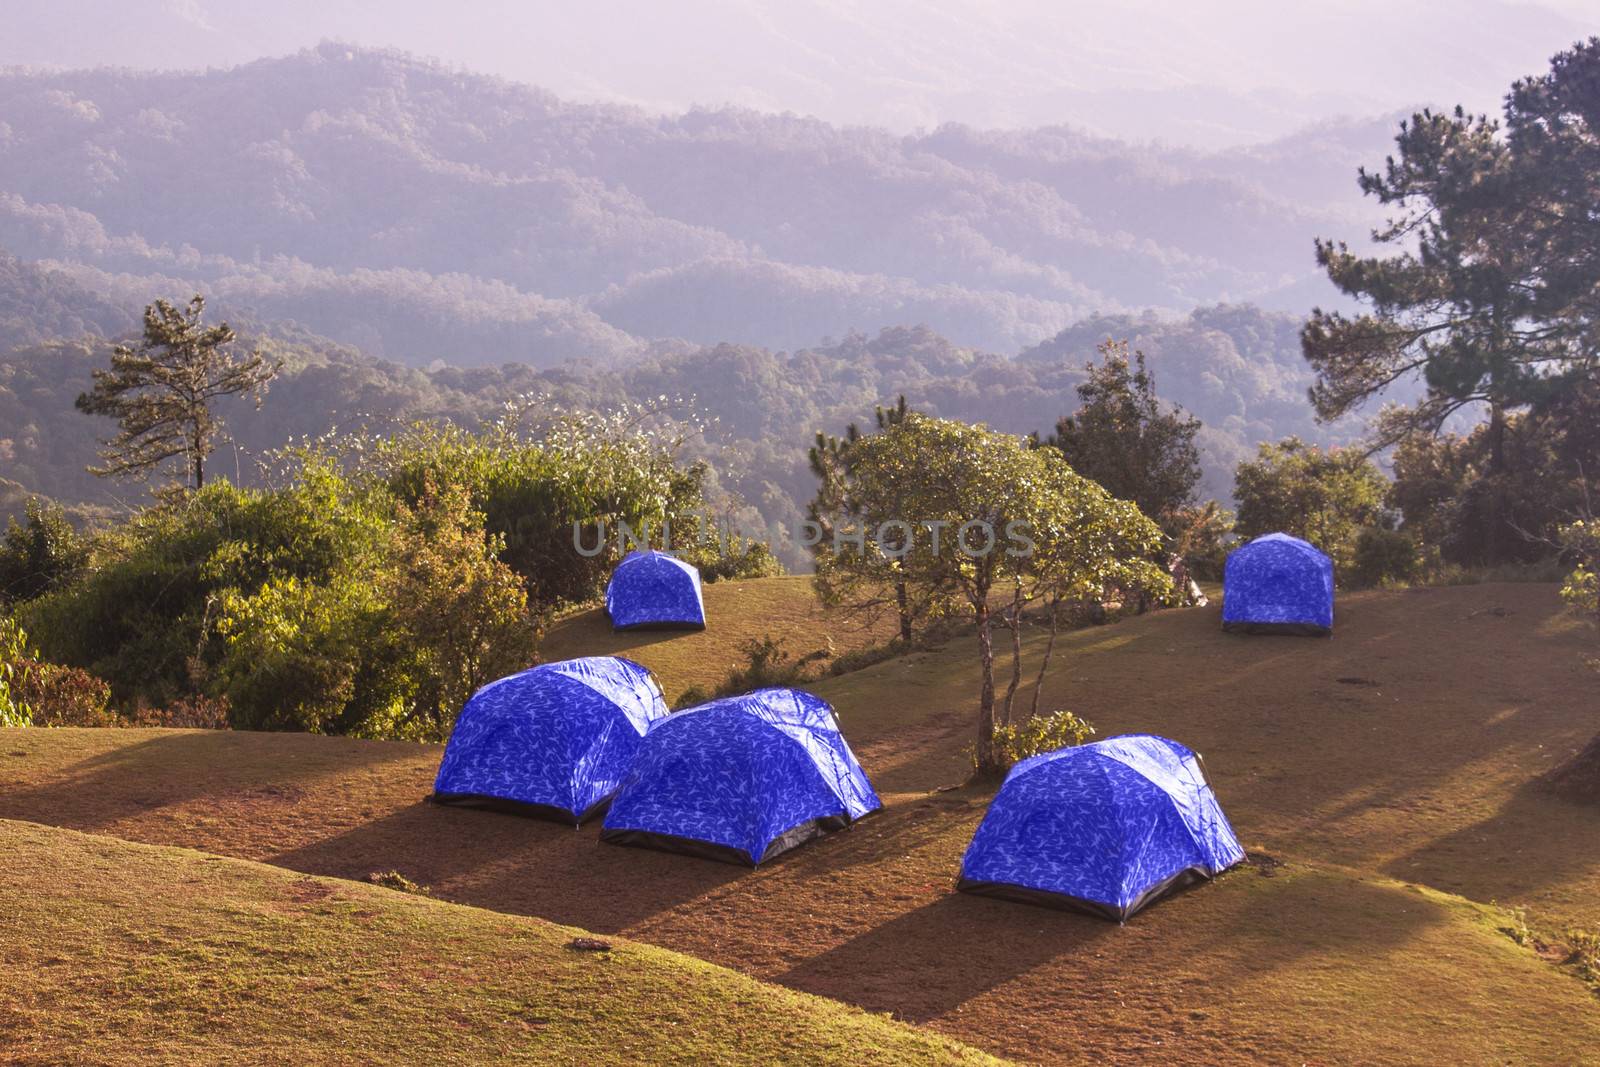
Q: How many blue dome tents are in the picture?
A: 5